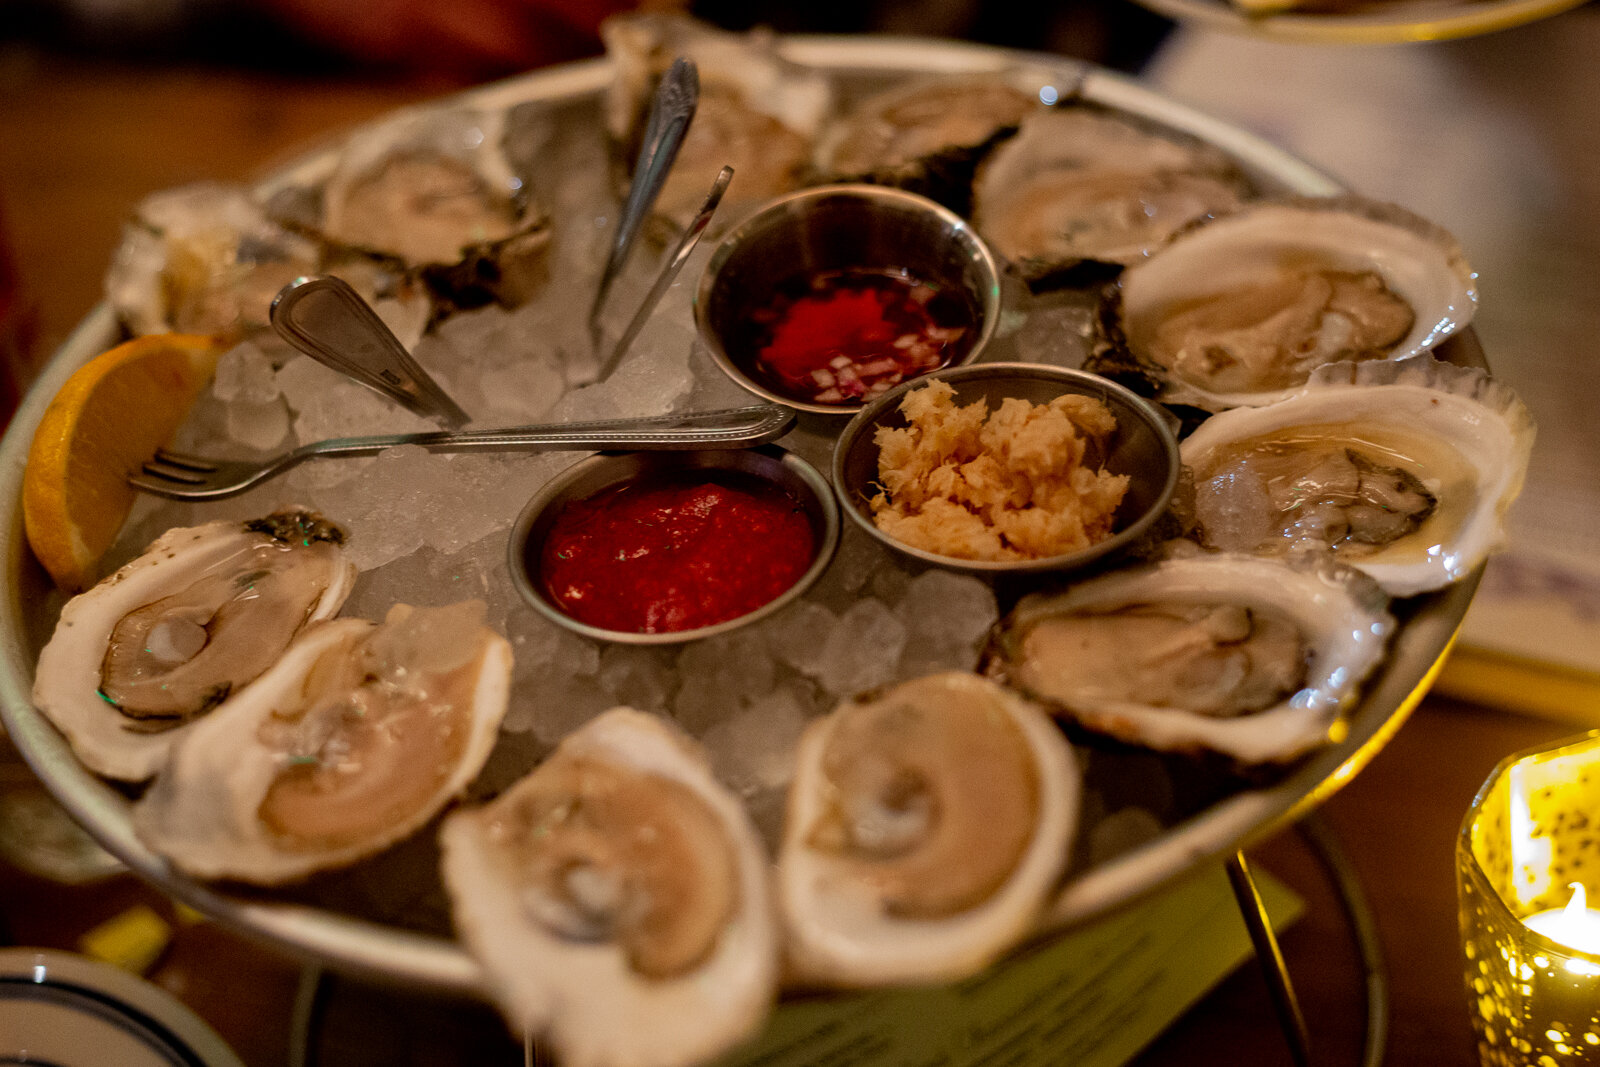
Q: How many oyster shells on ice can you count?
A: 12